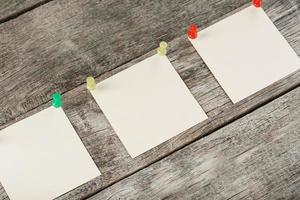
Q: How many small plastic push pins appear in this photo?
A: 5